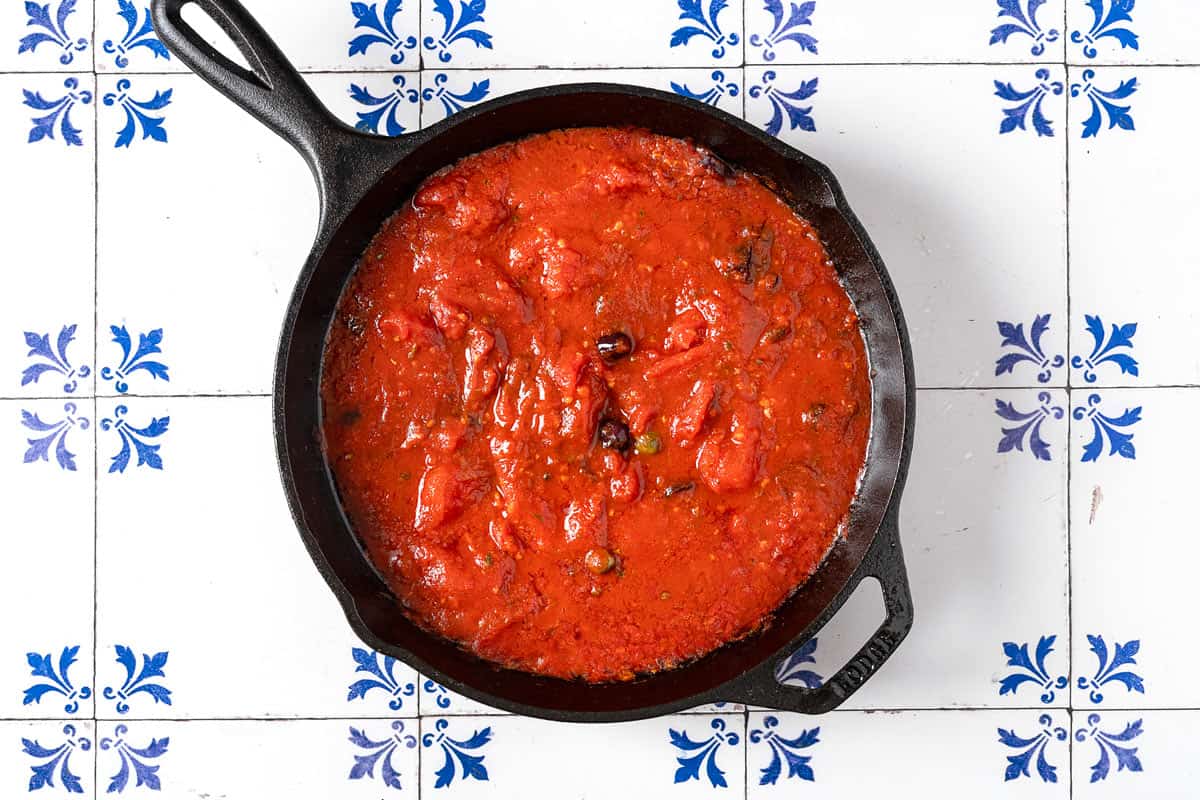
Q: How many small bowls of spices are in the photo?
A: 0